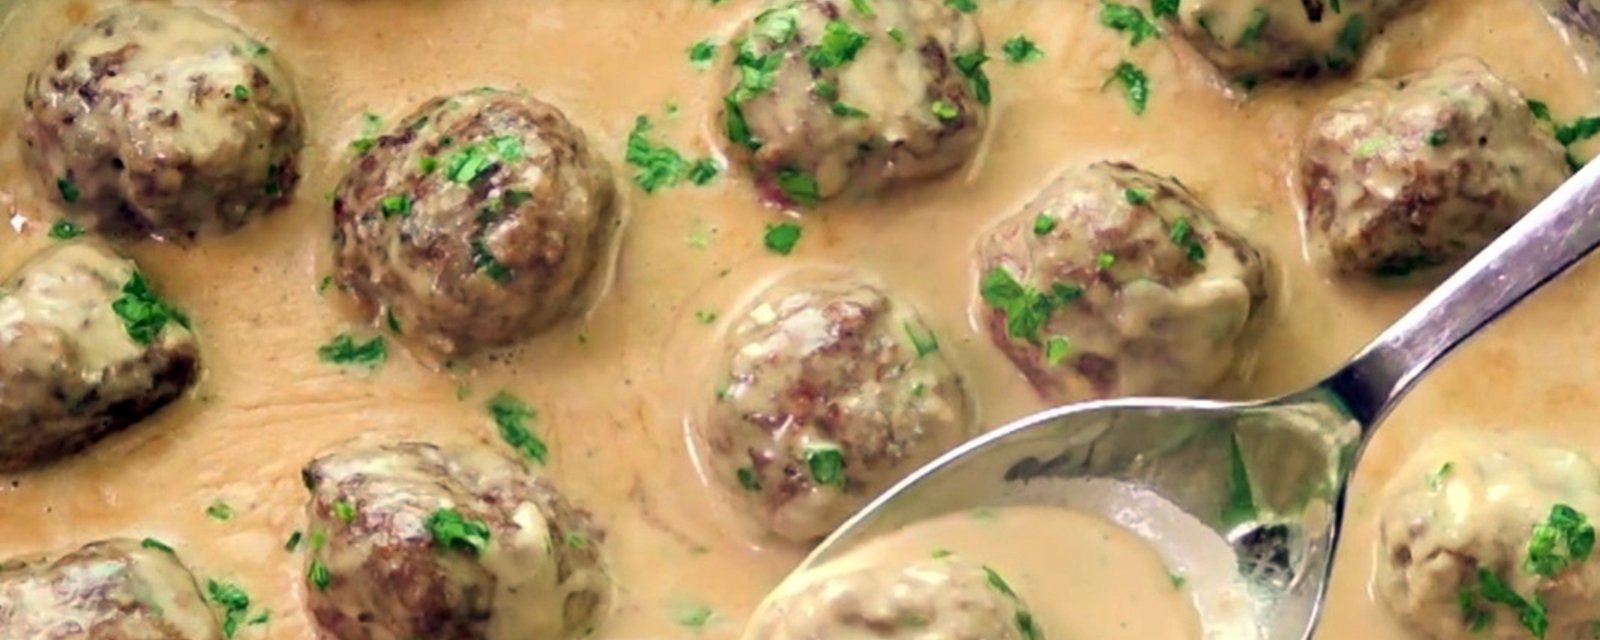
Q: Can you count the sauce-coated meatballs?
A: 12